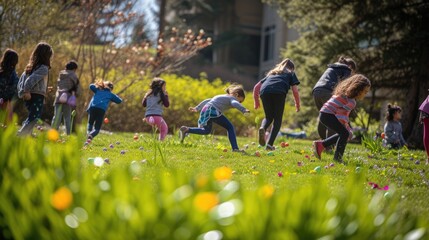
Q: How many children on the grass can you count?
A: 11